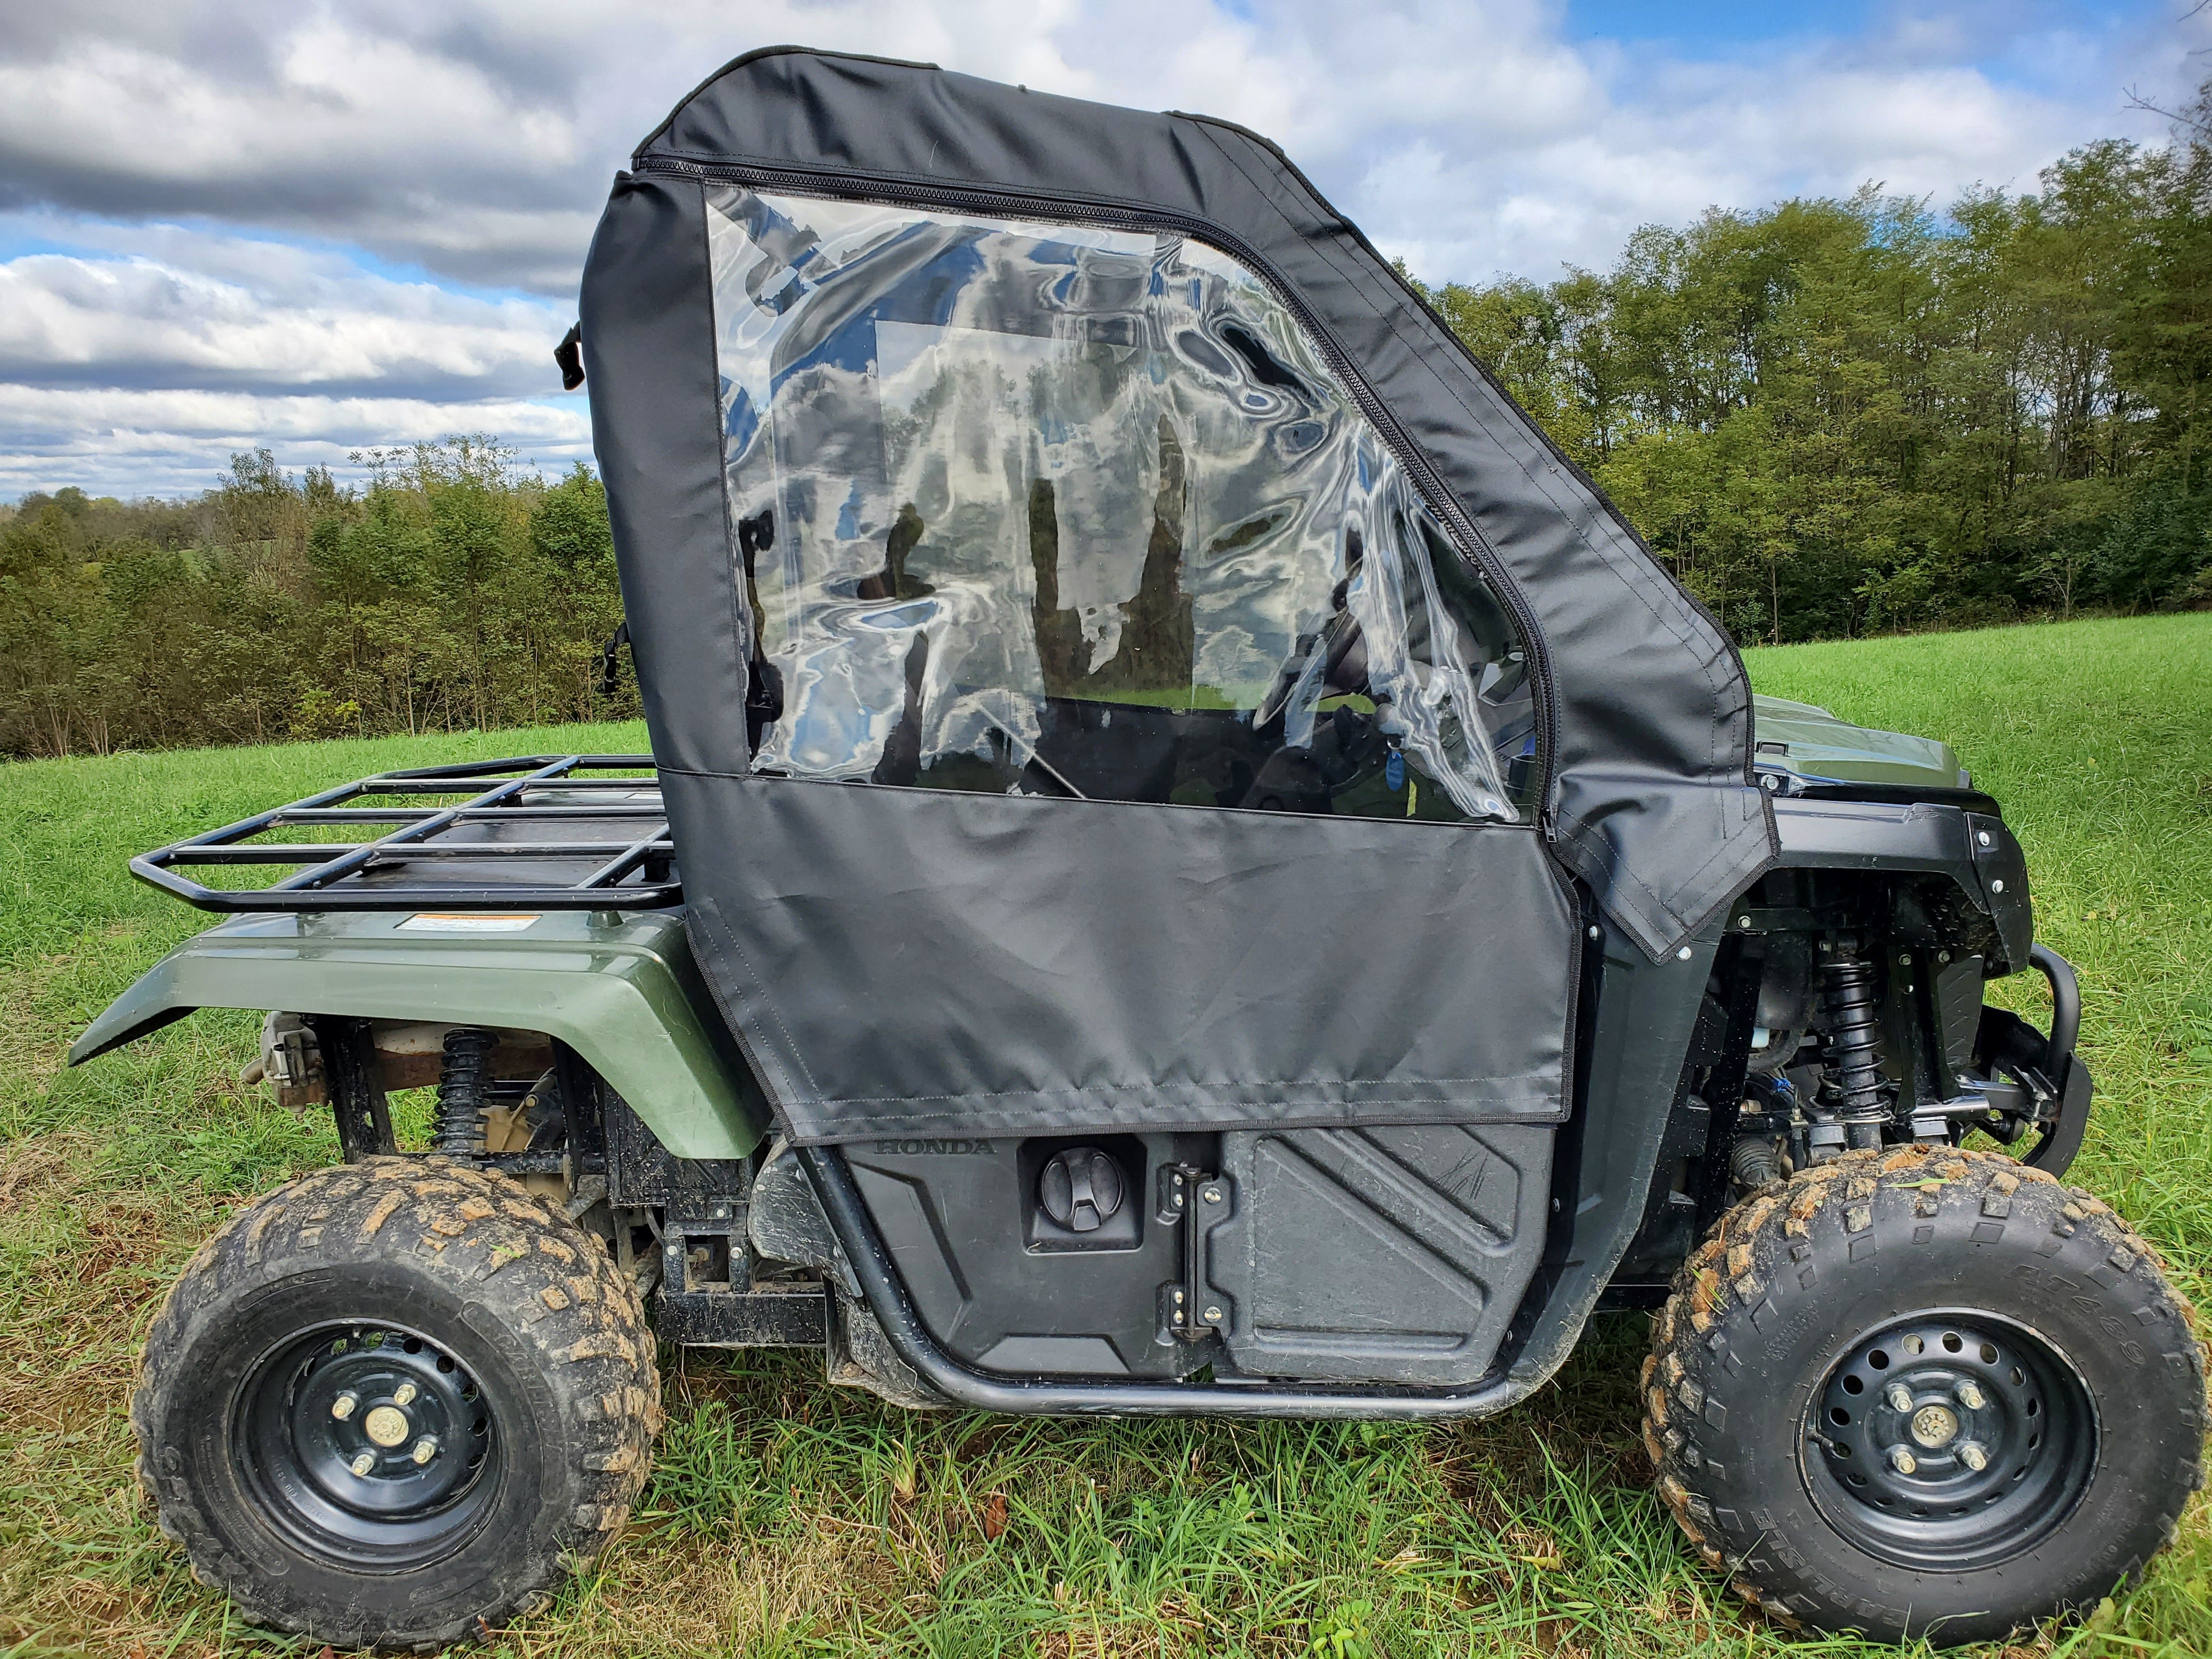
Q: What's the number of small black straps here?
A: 2